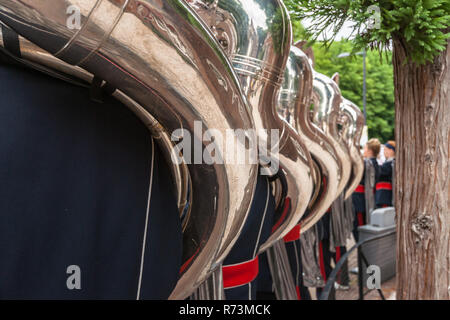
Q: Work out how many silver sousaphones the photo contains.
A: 5